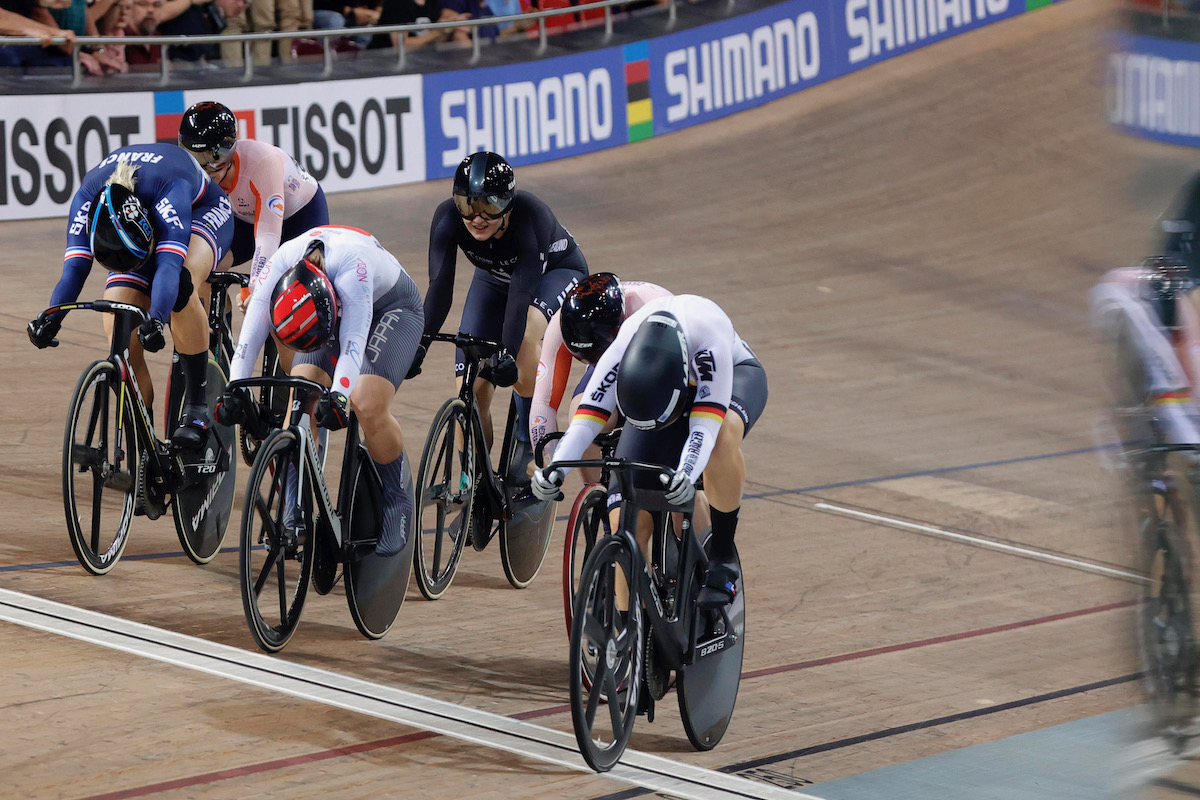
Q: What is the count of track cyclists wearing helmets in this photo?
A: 6